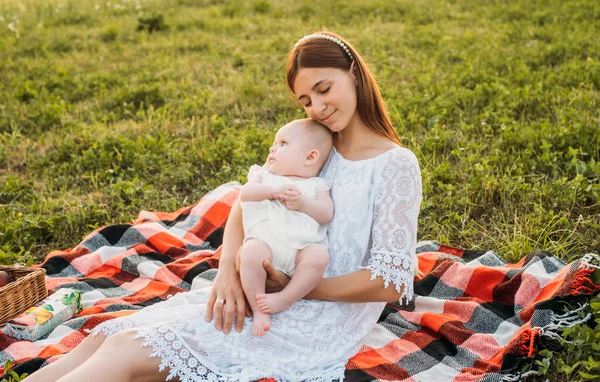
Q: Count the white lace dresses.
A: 1